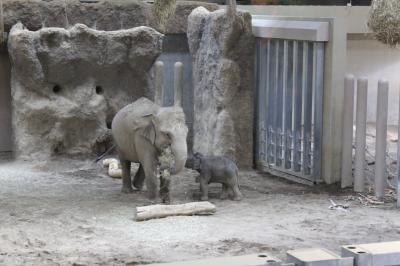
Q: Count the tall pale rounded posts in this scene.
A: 5